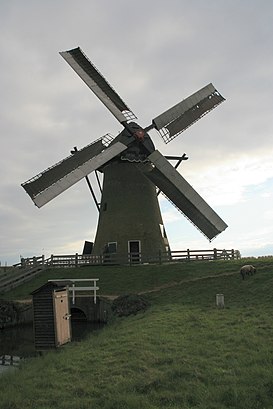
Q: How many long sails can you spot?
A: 4